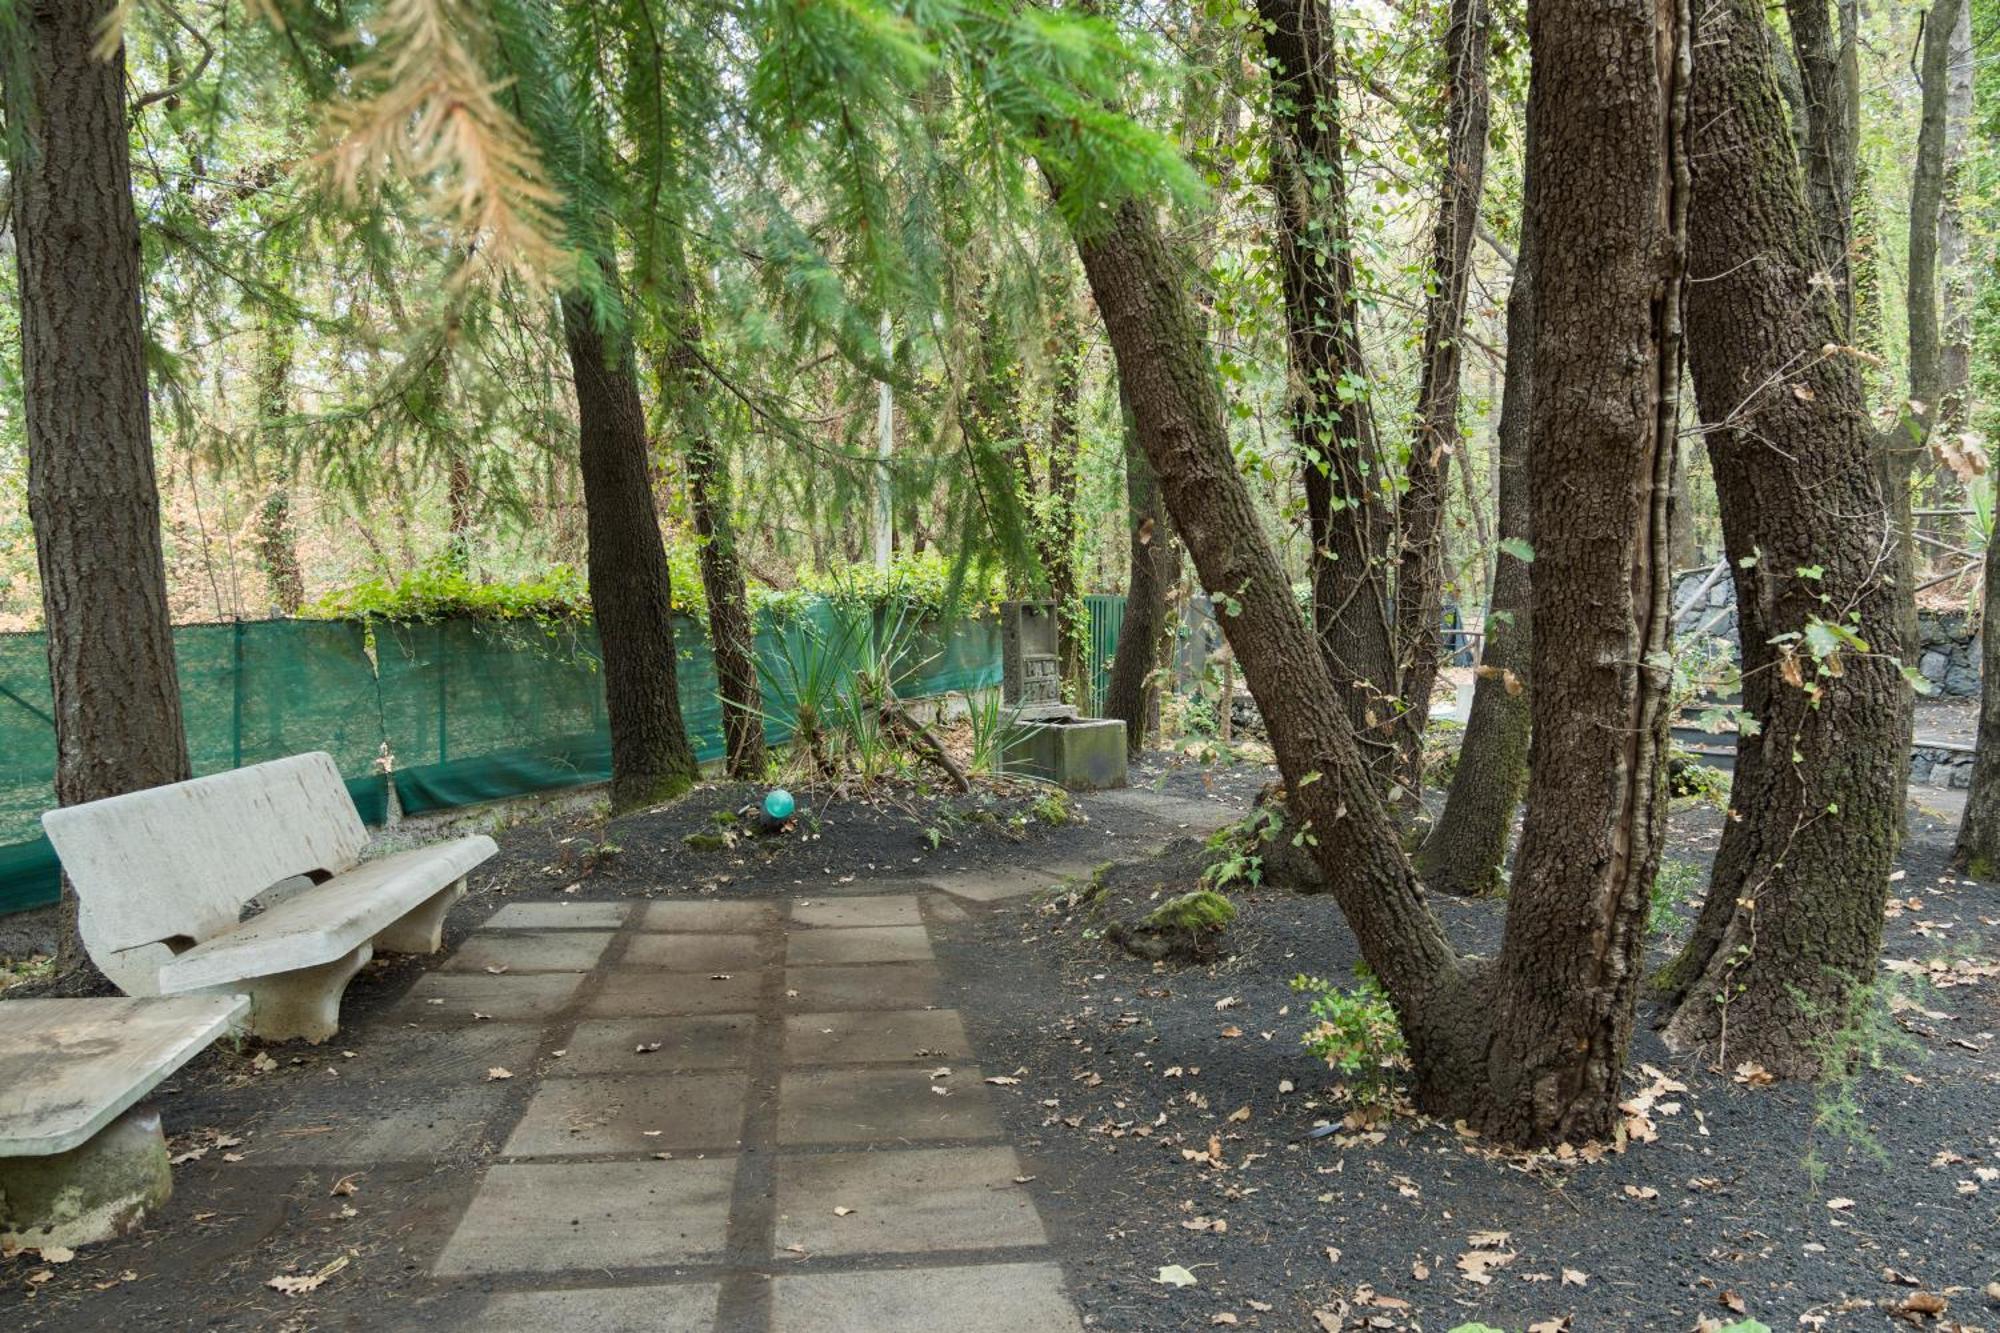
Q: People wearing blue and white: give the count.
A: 0